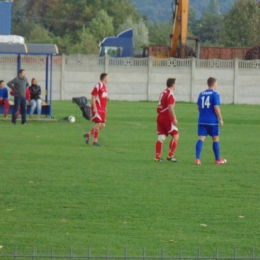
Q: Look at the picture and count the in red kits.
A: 2